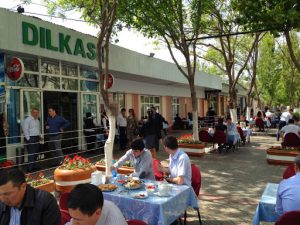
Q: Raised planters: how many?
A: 5